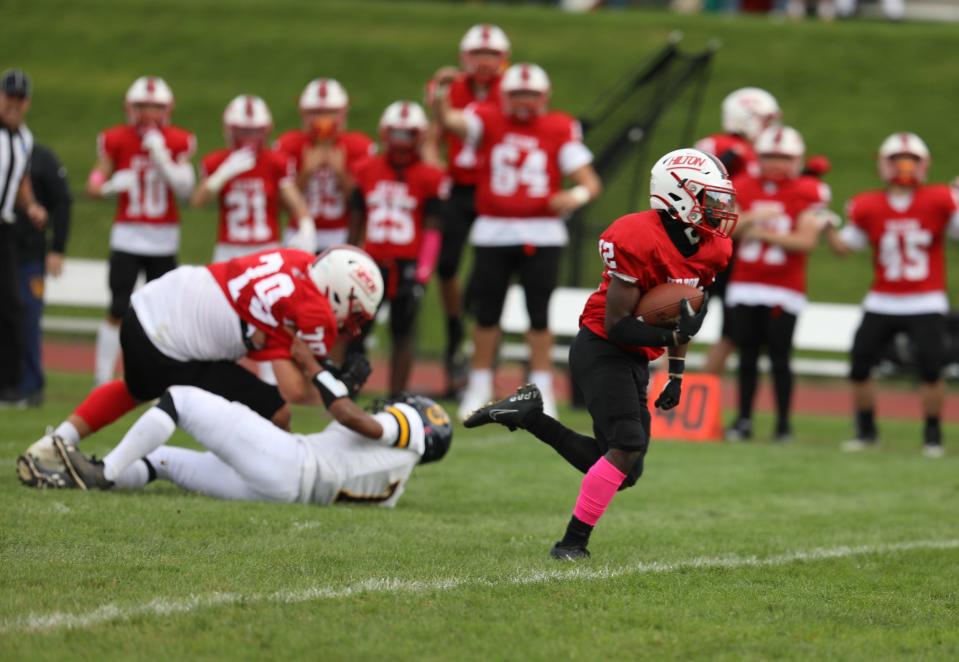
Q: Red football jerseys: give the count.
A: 11